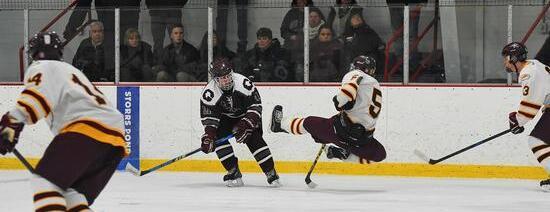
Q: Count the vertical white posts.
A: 6